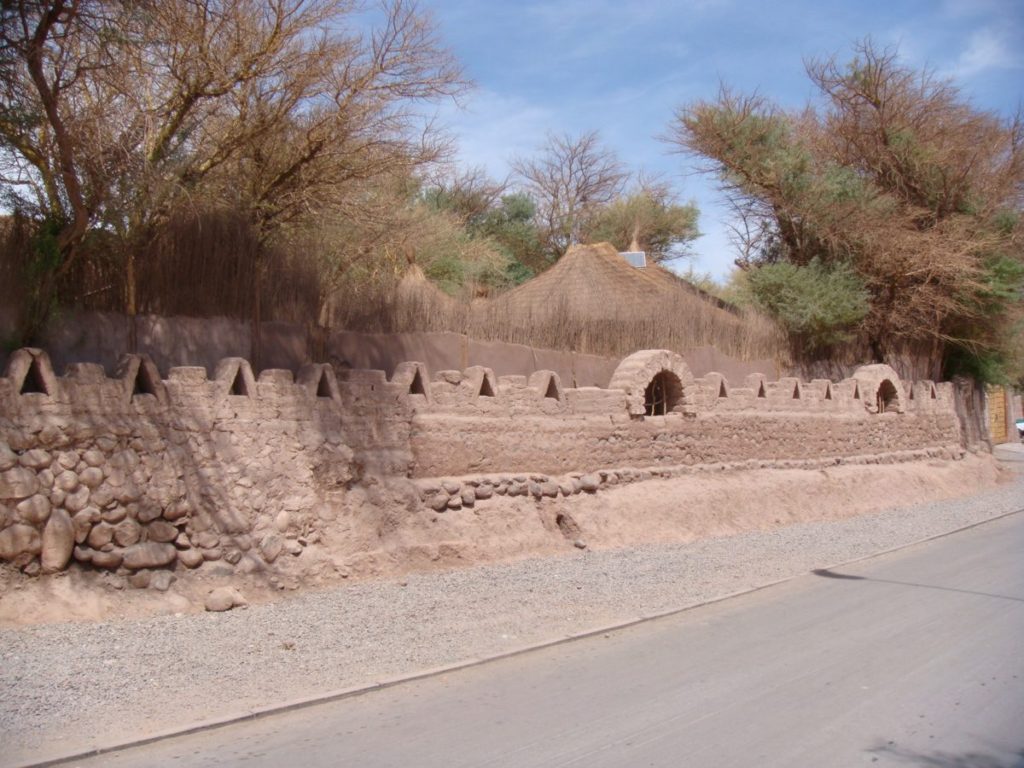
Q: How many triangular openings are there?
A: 14